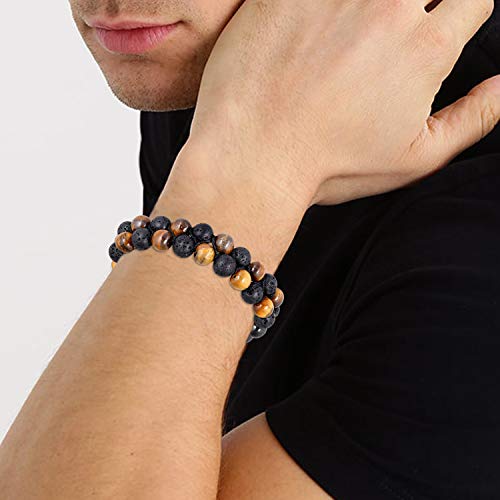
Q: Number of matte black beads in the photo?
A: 12